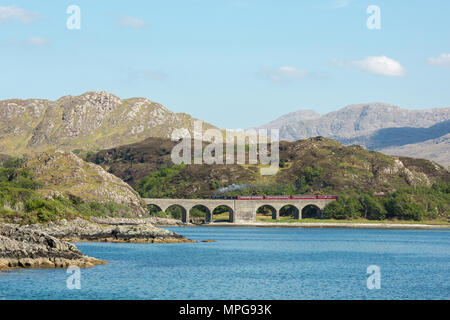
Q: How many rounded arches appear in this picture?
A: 7